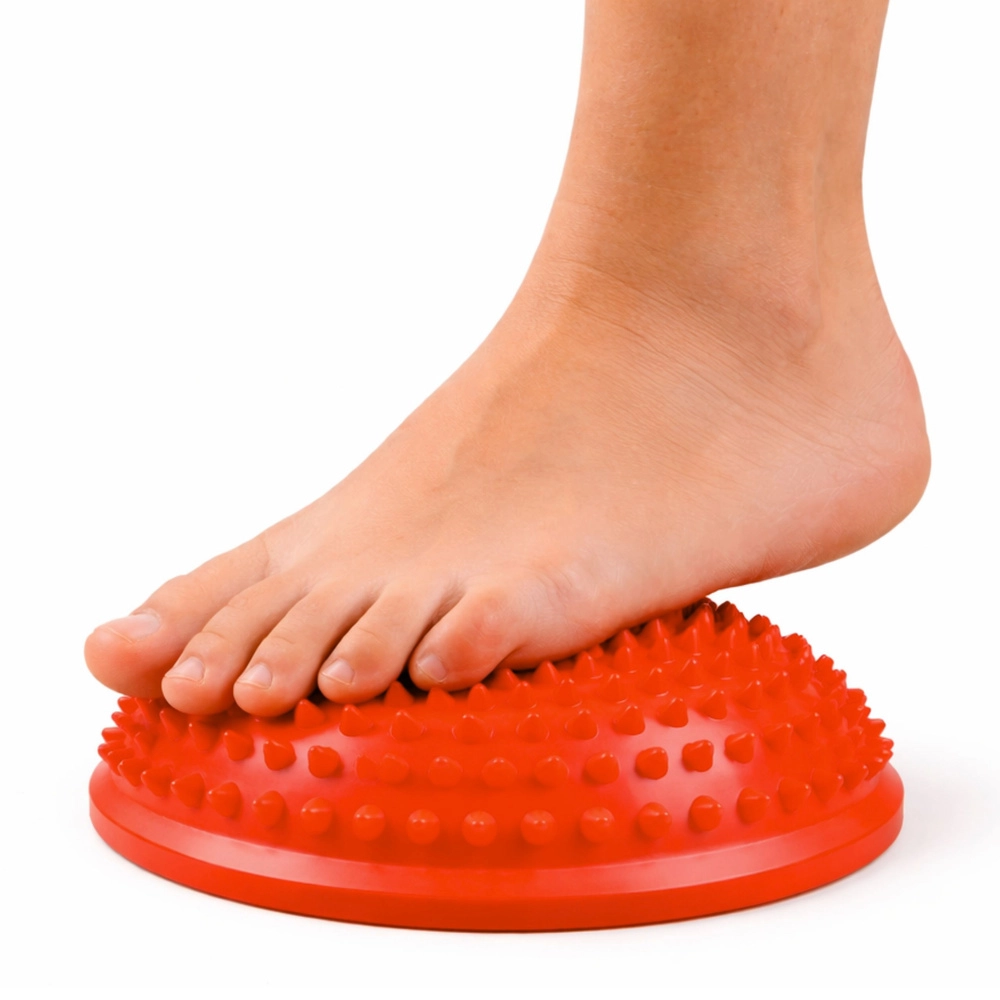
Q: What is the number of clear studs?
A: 0